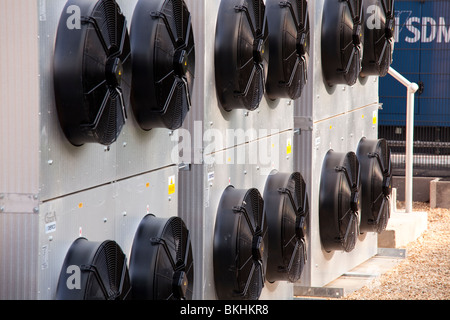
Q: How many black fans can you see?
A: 12